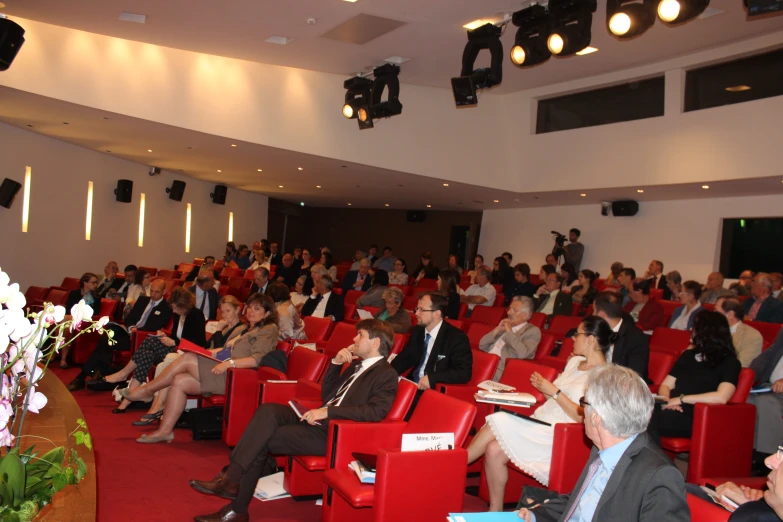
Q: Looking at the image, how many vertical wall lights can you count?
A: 5